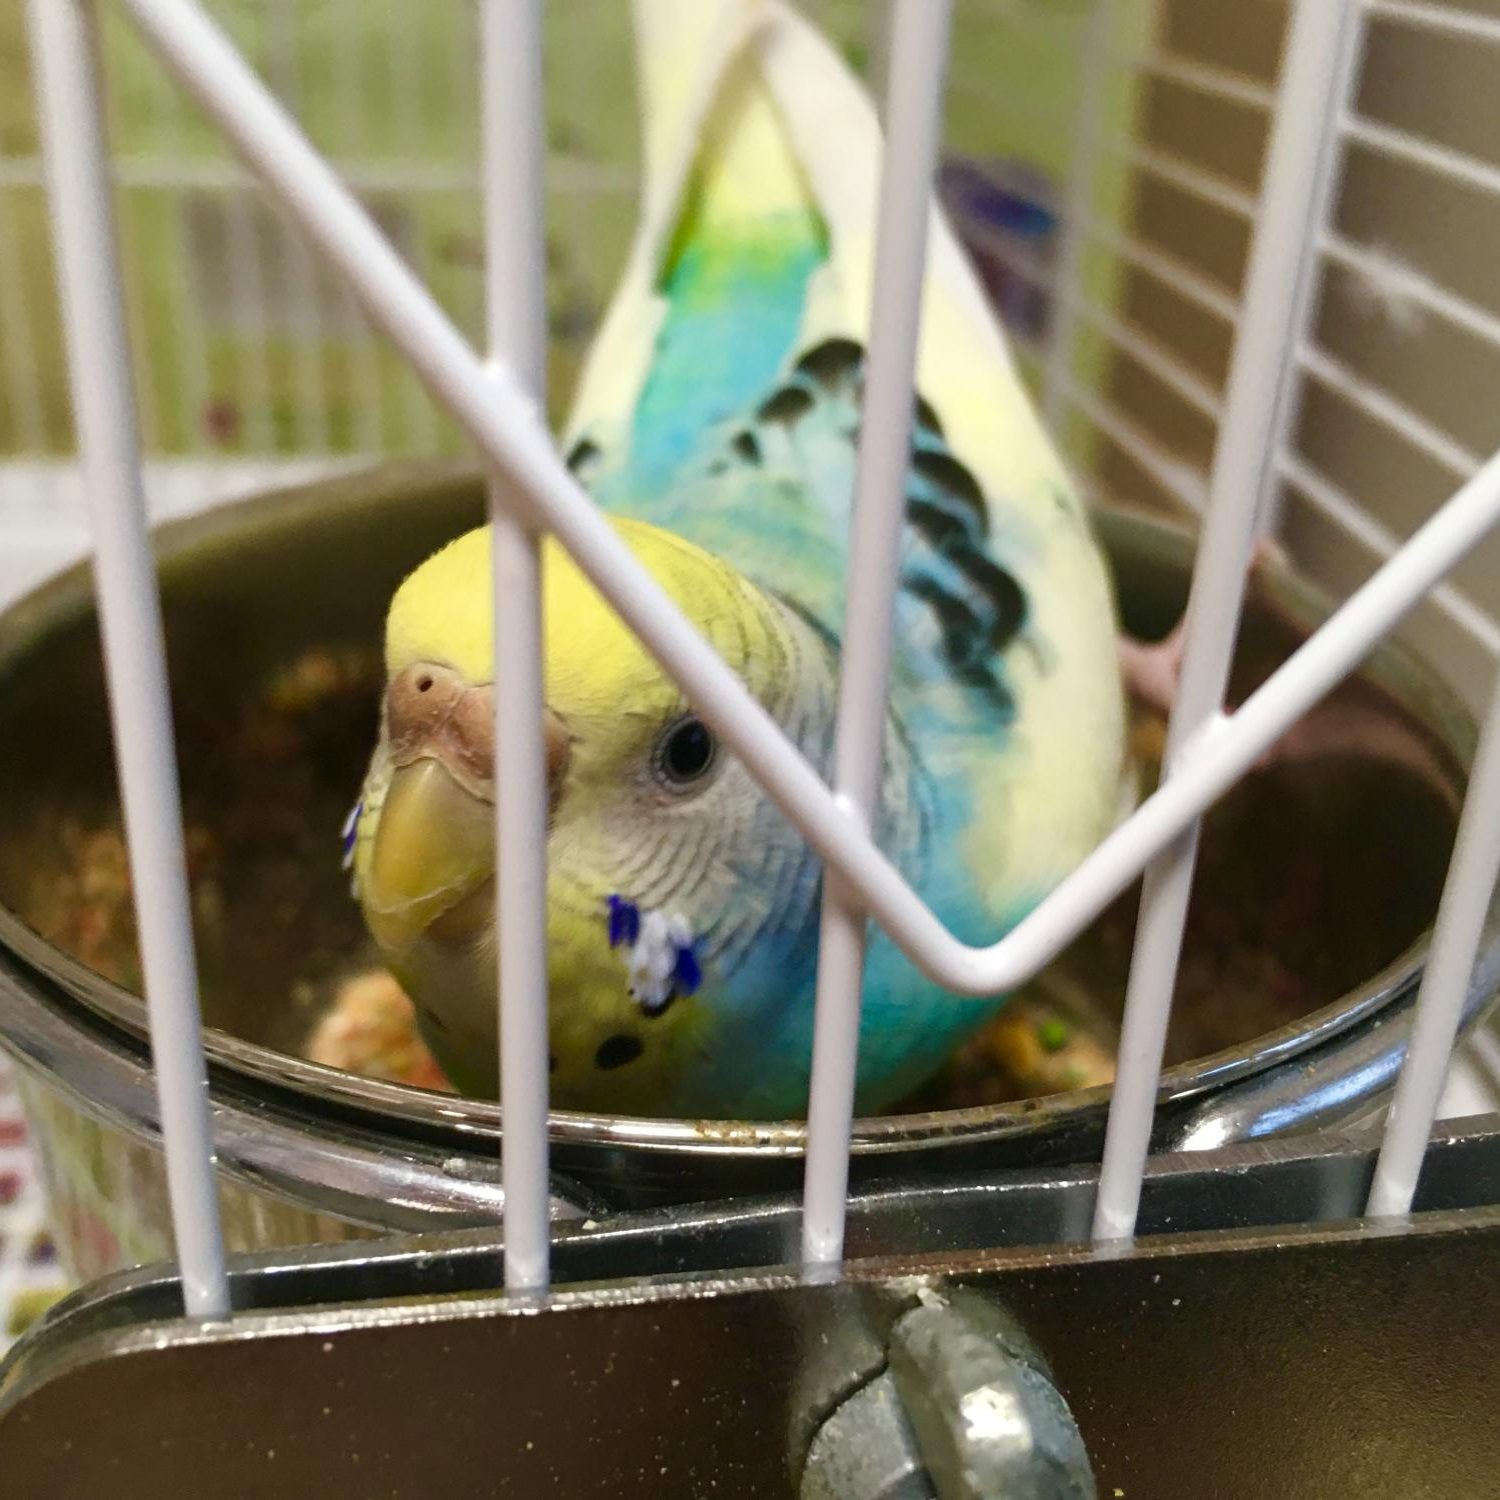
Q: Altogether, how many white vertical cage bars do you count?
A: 5